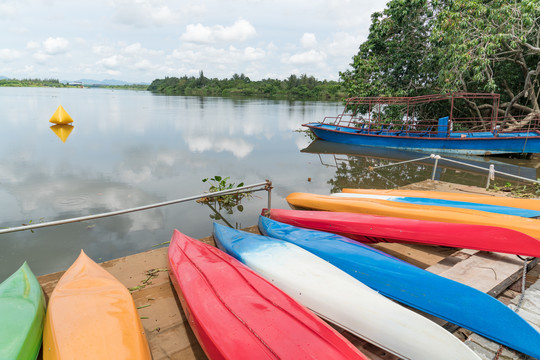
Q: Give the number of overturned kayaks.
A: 9